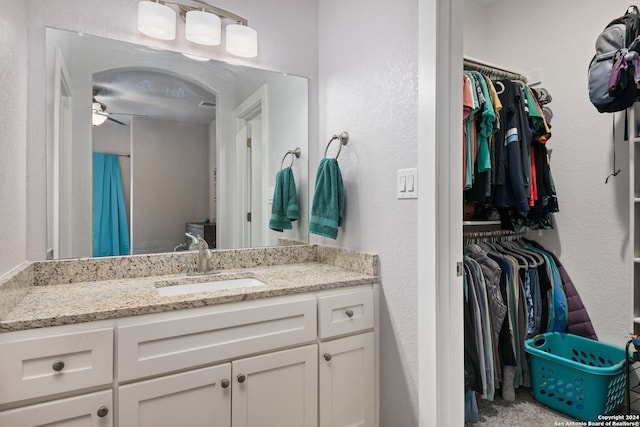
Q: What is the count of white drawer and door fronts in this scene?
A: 7